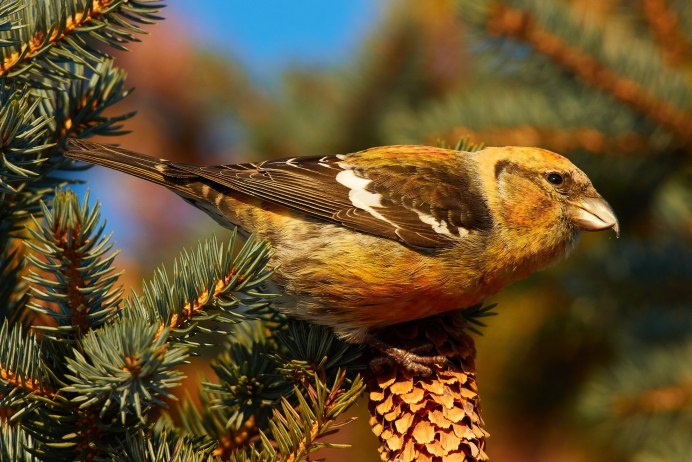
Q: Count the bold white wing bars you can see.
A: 2